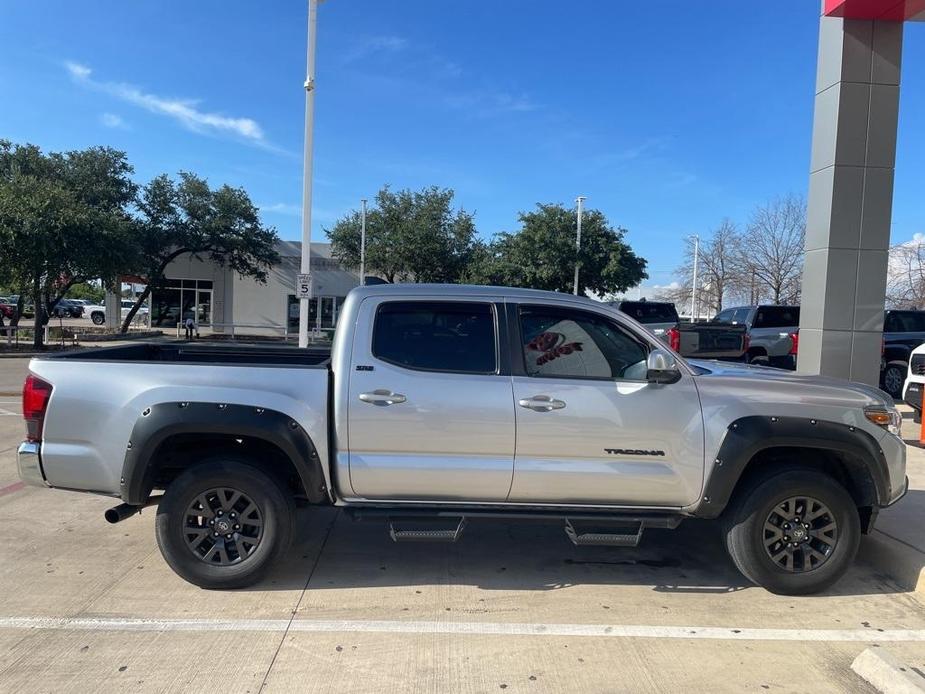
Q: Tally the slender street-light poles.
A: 4